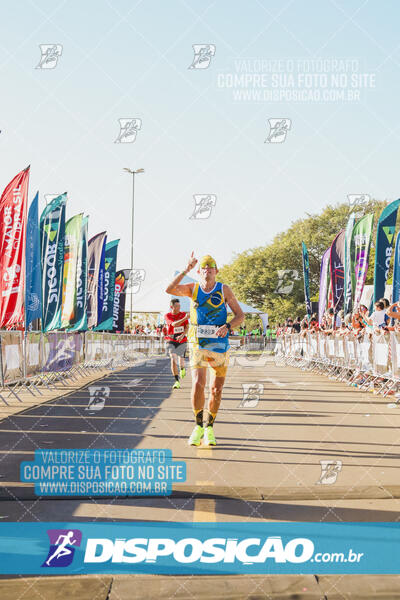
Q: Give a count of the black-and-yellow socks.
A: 2